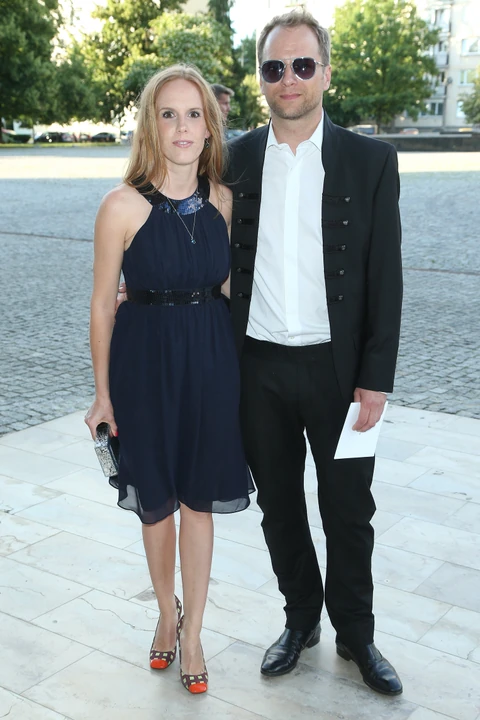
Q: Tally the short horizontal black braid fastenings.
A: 10